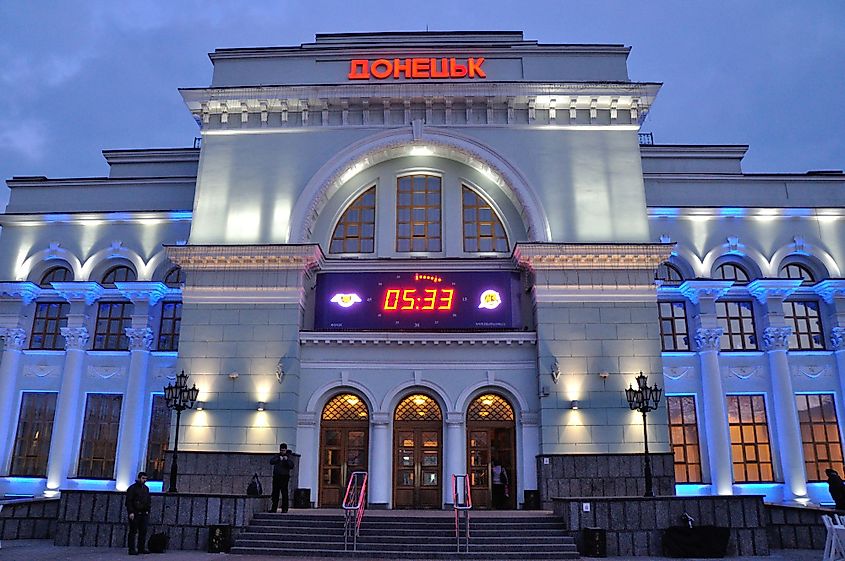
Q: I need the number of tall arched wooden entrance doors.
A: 3